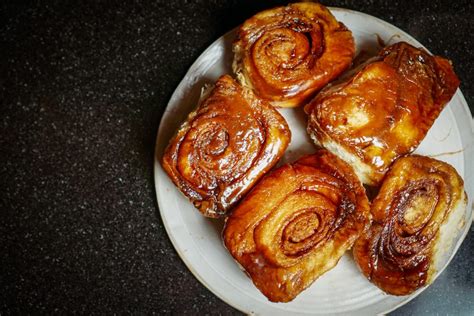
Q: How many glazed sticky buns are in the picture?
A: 5